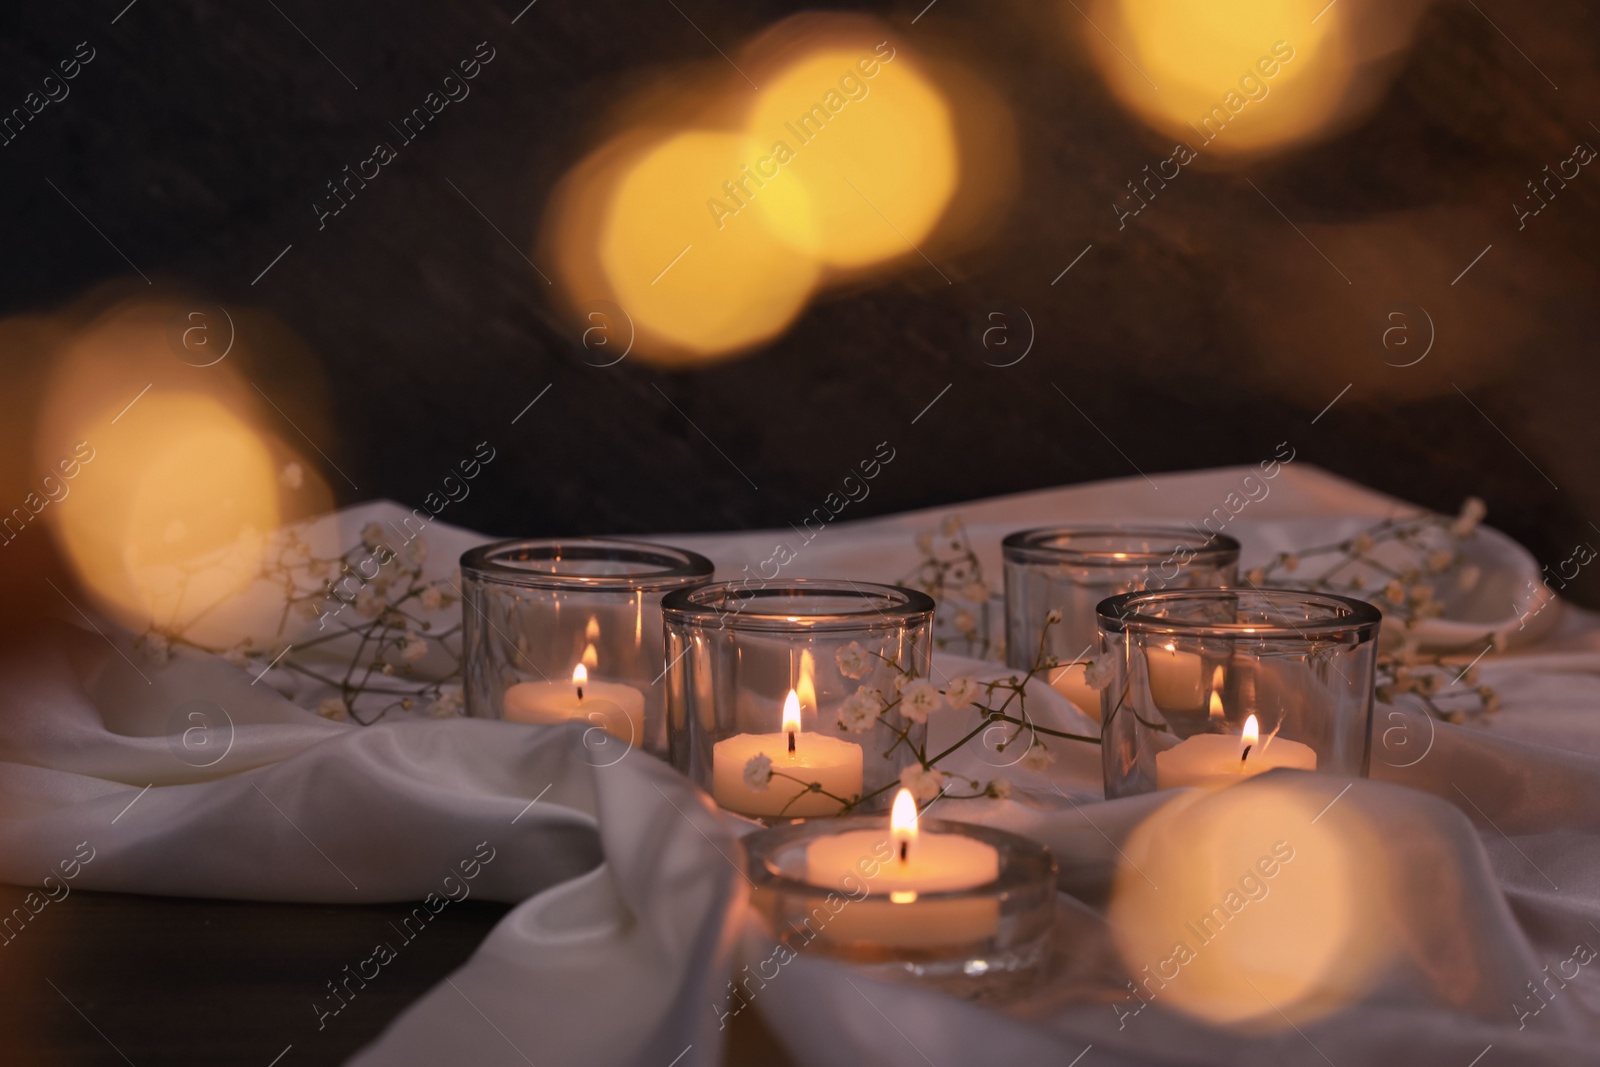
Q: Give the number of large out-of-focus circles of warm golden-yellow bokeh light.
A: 5